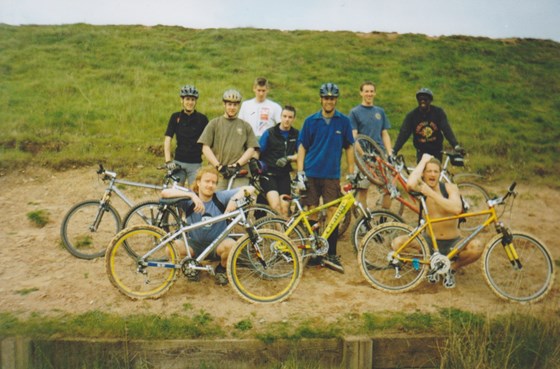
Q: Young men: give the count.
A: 9